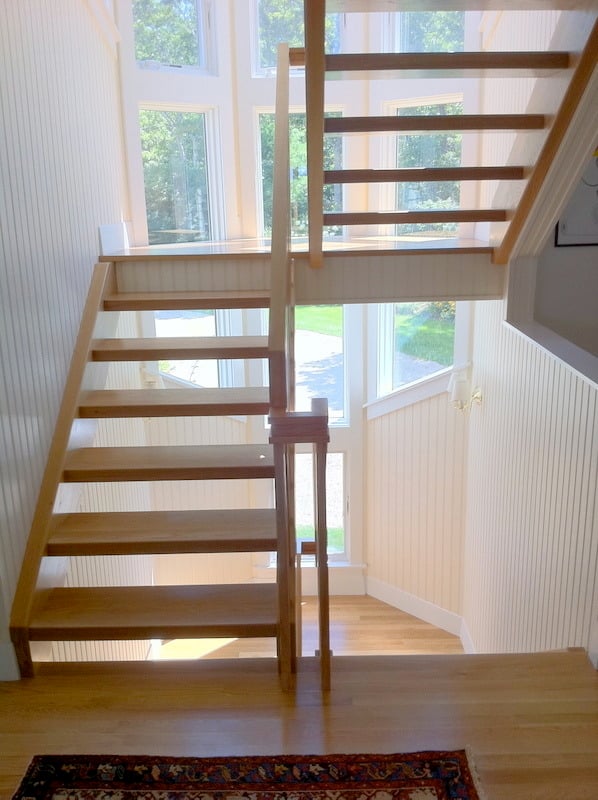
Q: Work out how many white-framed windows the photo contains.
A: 10